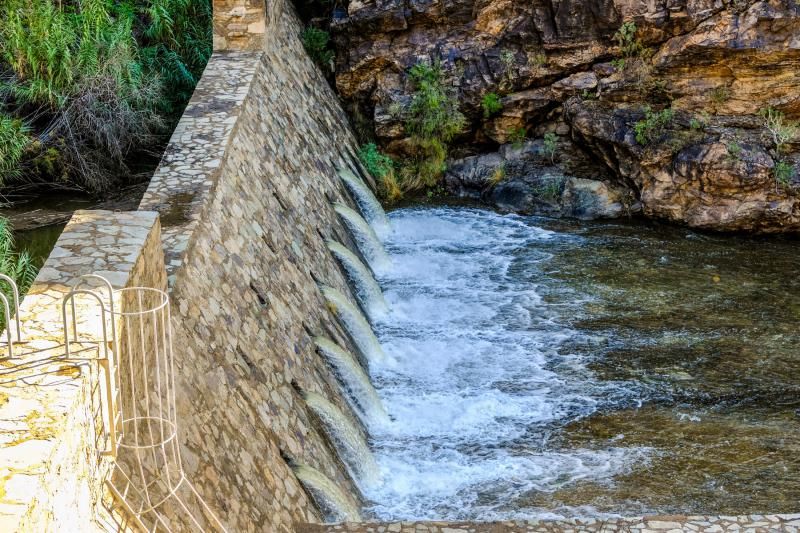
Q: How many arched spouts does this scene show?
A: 7